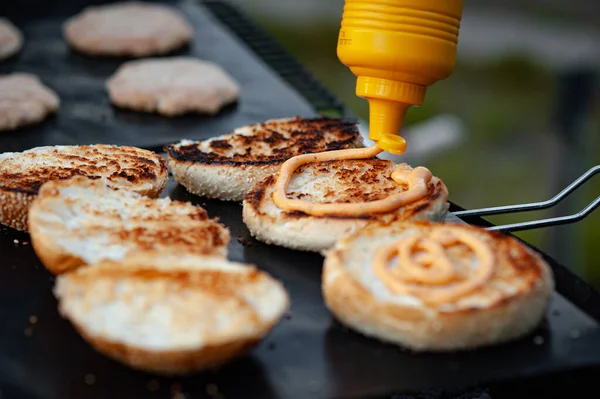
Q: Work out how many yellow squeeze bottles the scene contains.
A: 1